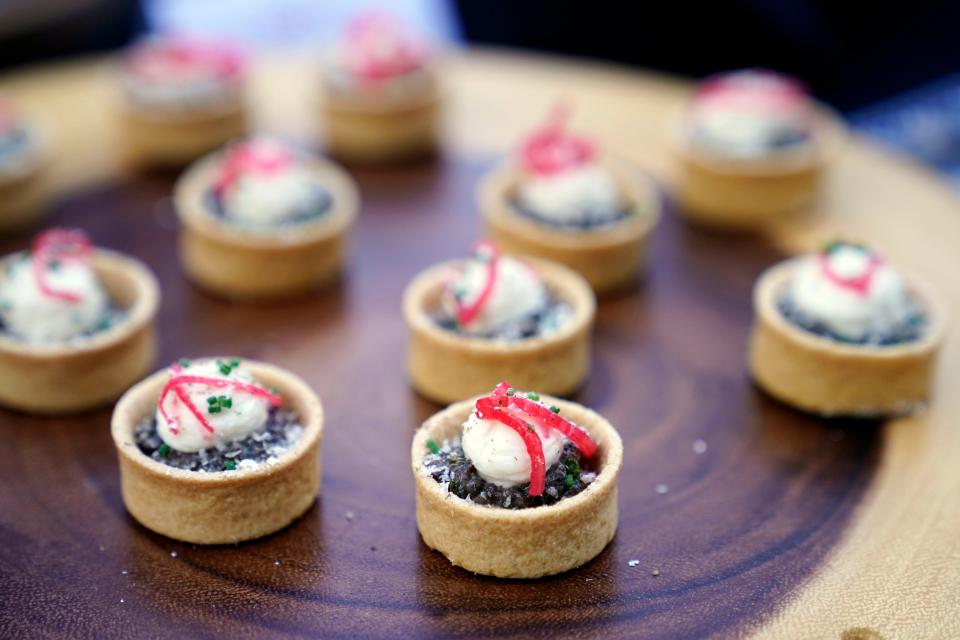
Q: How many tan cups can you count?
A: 11